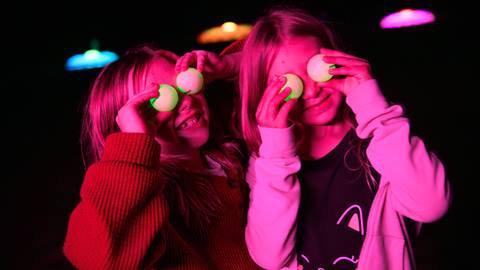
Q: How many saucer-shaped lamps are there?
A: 3